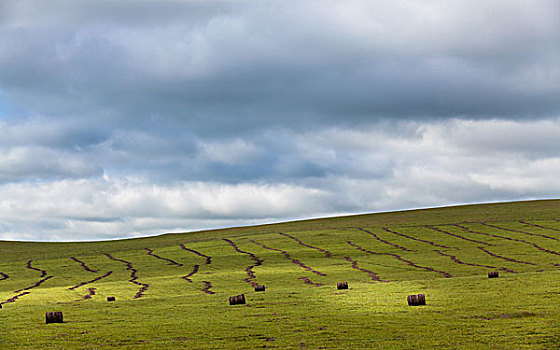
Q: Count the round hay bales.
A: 7